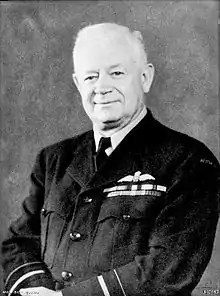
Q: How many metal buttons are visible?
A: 5